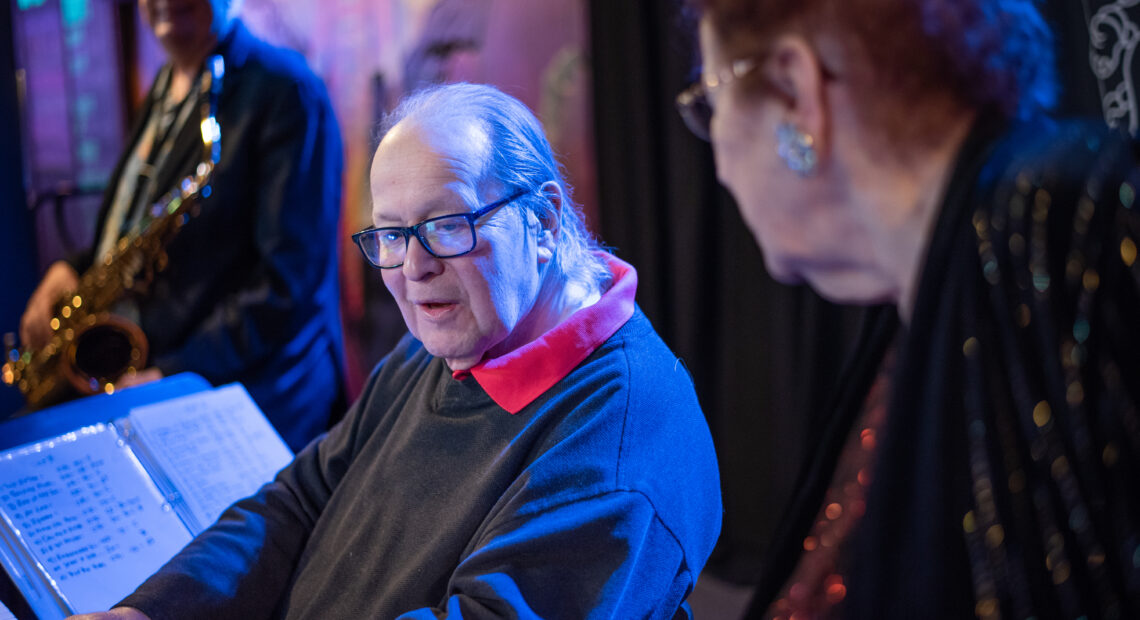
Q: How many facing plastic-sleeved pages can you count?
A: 2